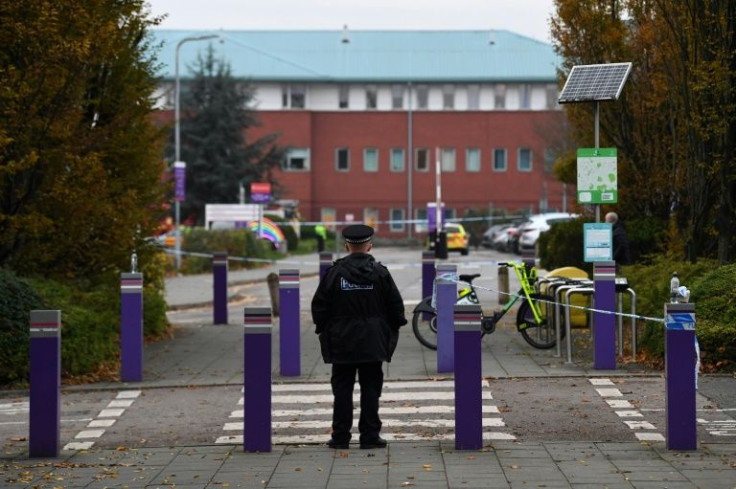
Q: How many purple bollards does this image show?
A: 12